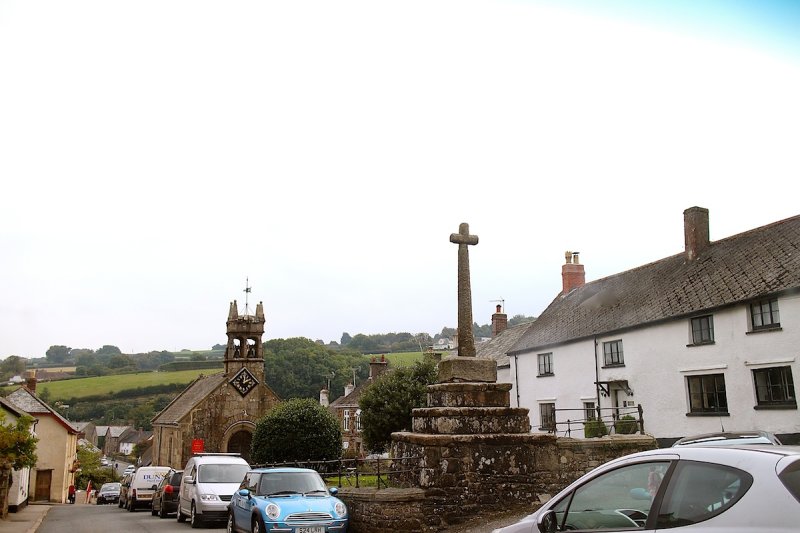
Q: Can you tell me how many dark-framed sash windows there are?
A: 8